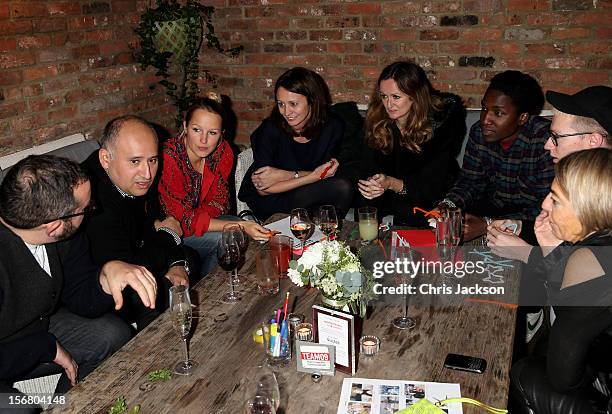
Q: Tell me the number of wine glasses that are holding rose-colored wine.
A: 2